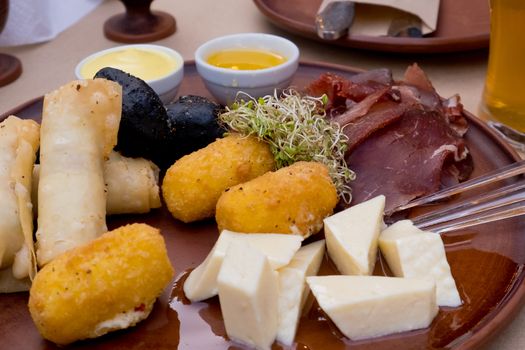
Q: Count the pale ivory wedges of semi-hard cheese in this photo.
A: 6